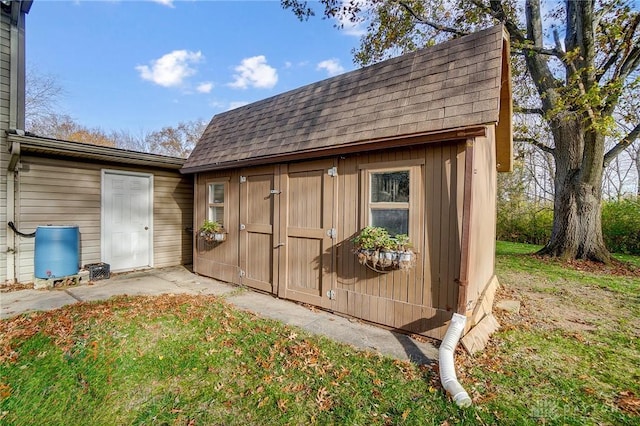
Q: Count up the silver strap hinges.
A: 6